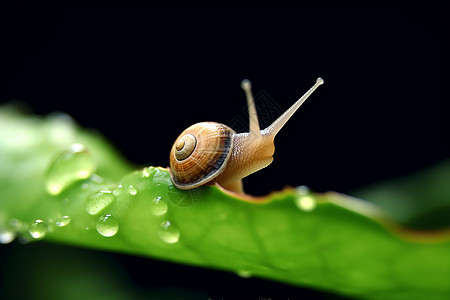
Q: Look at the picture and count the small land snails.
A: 1